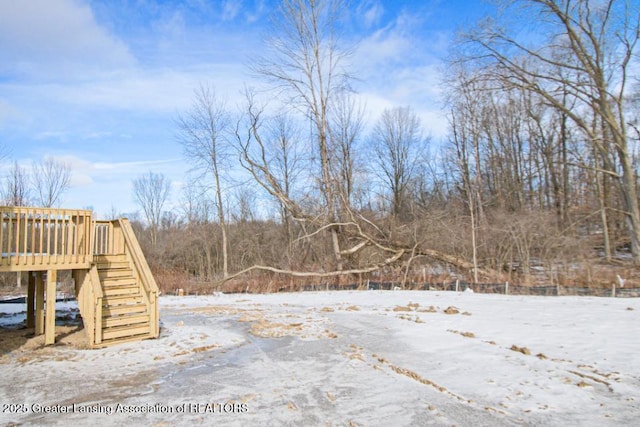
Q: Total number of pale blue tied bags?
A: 0